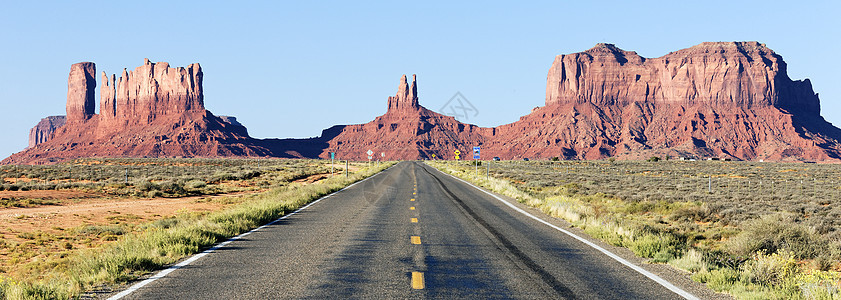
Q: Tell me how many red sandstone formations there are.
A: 3